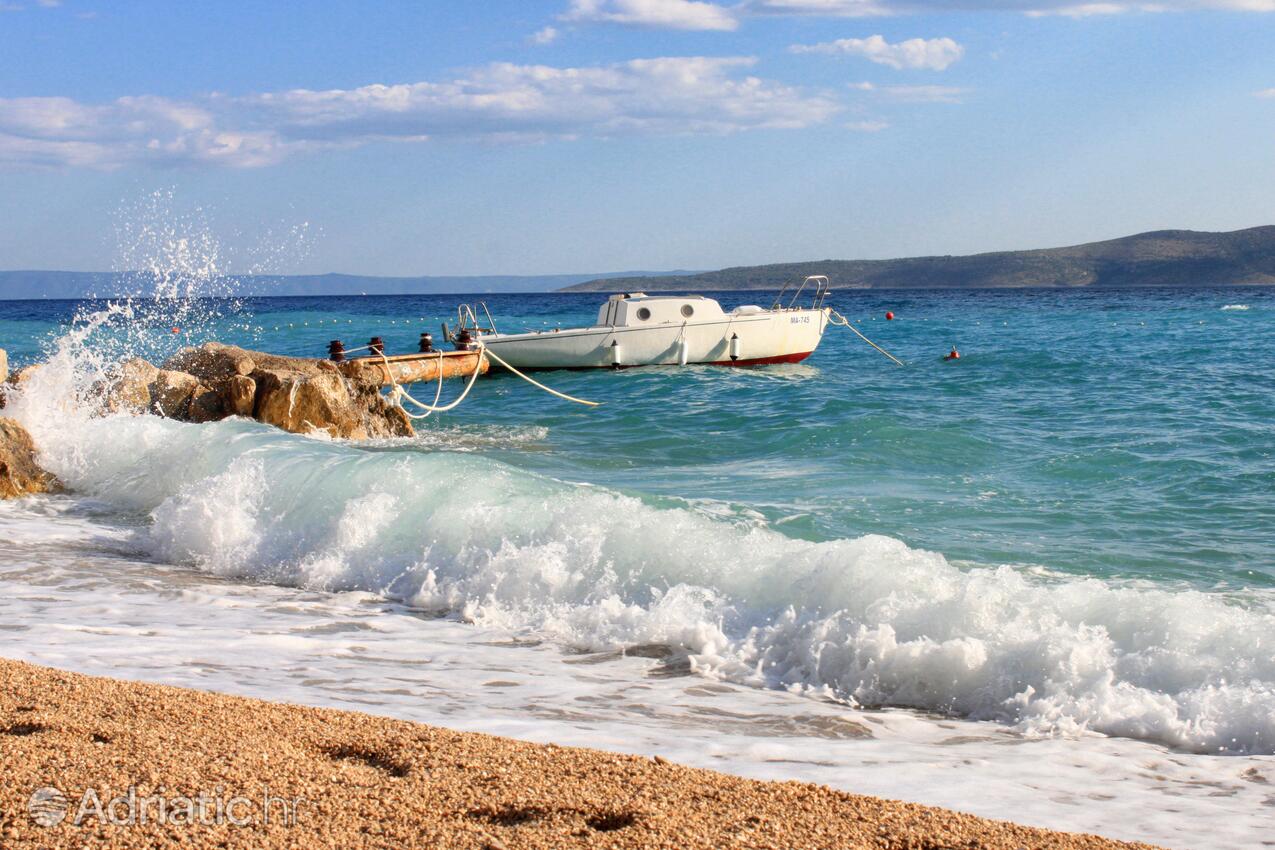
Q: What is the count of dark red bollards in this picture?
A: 4